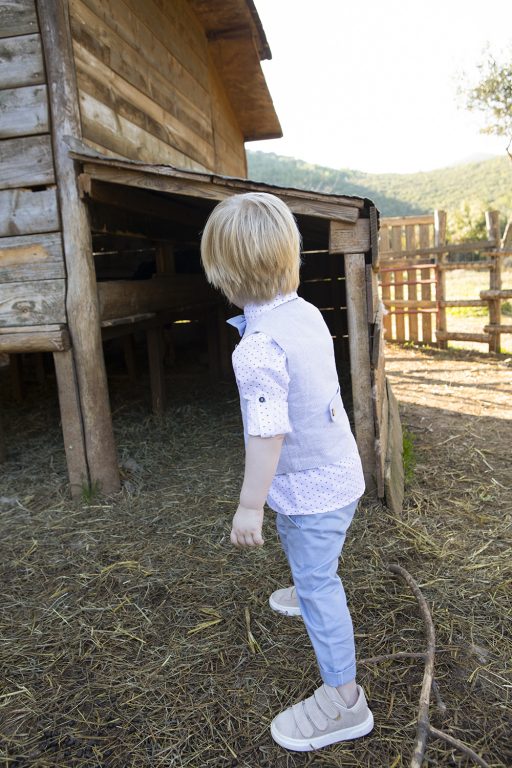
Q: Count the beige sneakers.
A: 2